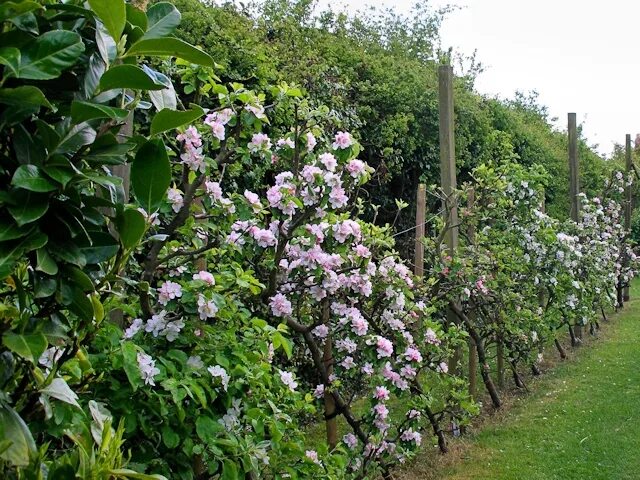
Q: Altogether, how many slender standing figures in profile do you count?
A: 0